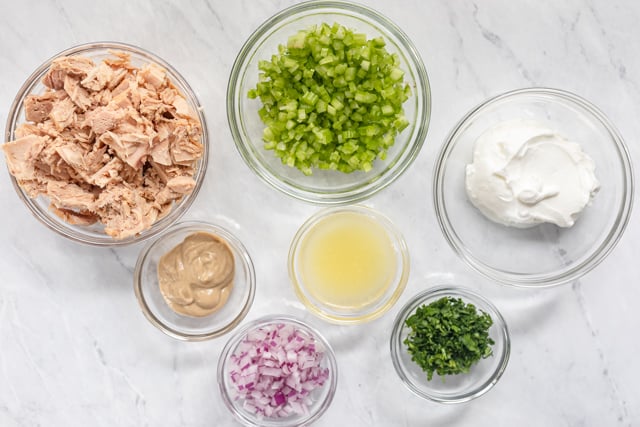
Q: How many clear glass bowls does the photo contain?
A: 7